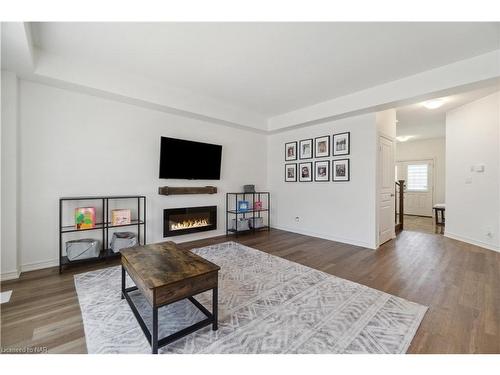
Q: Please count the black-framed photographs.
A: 8